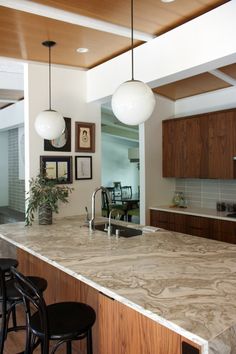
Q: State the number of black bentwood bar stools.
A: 3